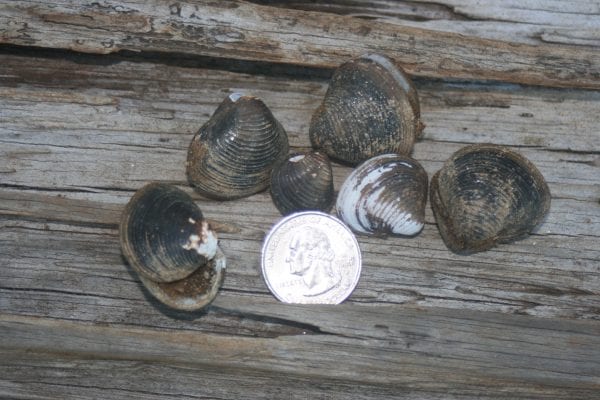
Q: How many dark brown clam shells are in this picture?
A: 5